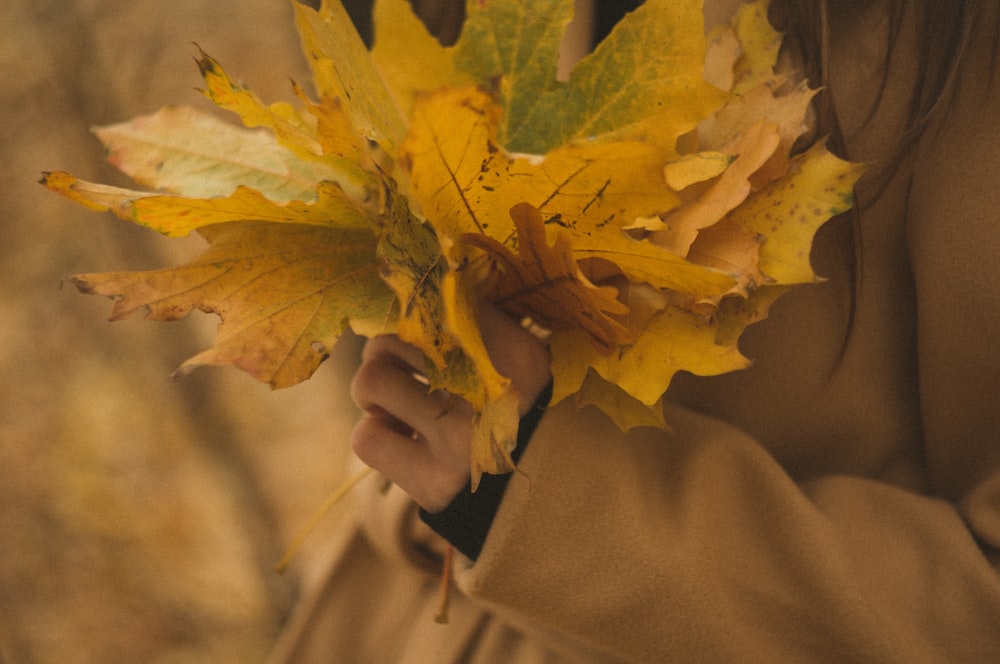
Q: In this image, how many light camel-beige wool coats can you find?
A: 1